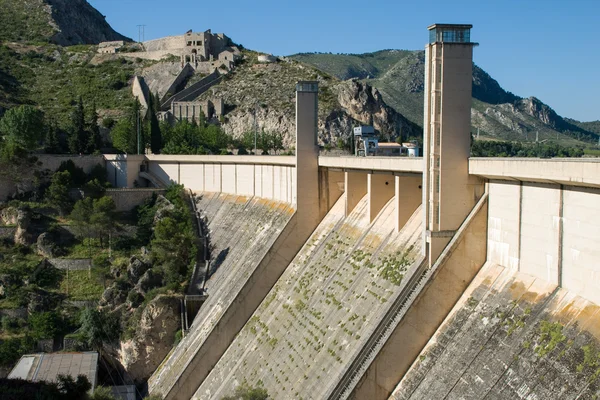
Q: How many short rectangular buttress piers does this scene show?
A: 3